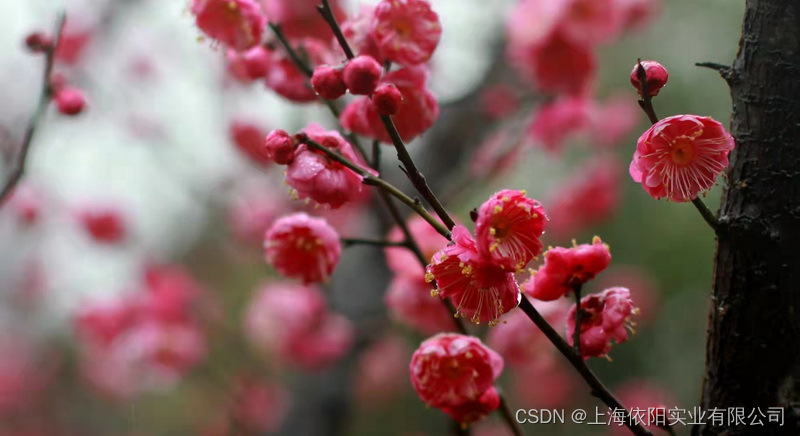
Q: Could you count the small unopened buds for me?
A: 7